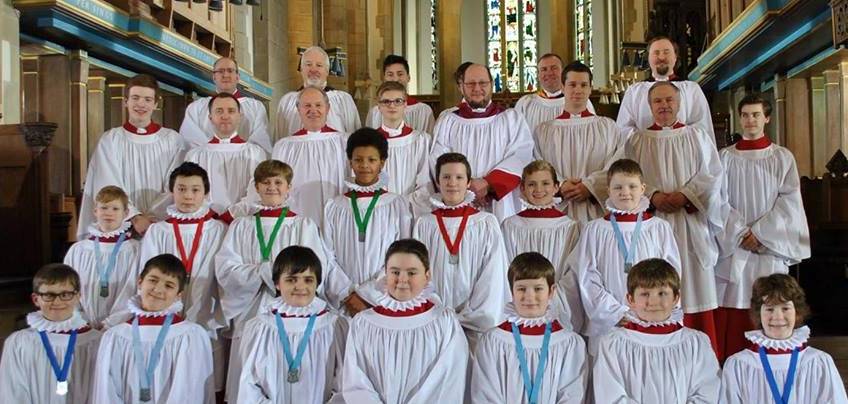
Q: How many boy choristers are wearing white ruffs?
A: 14